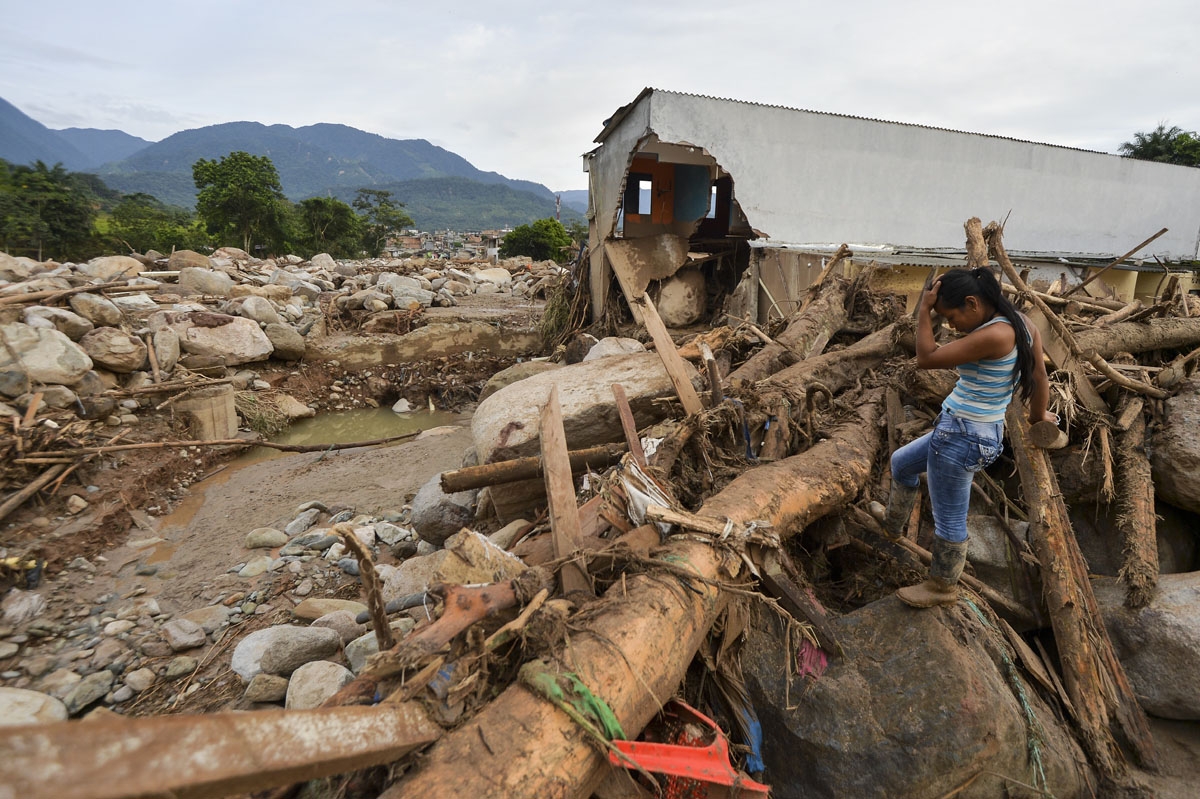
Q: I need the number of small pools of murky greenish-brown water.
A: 1